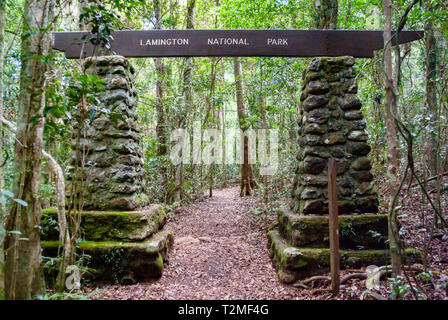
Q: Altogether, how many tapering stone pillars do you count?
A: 2